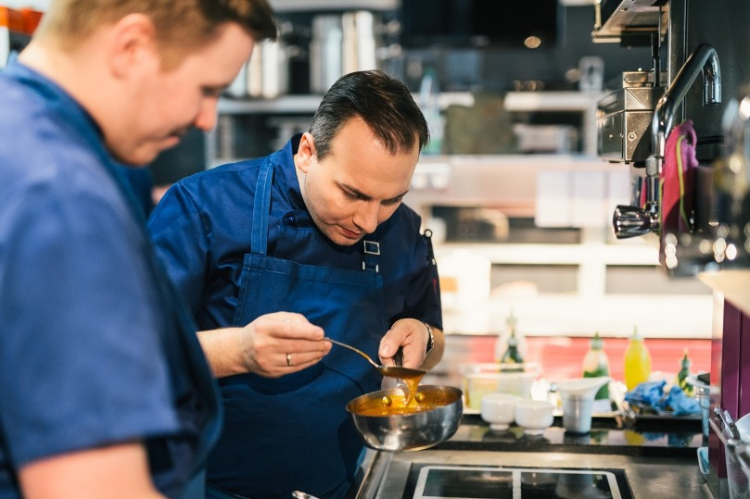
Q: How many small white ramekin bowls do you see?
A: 2